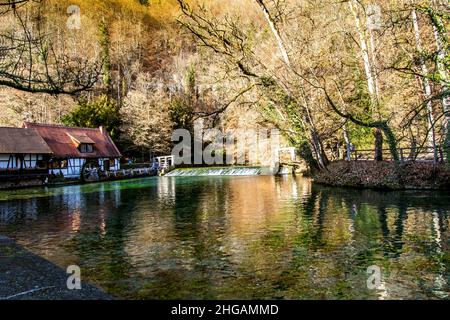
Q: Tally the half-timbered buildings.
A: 2